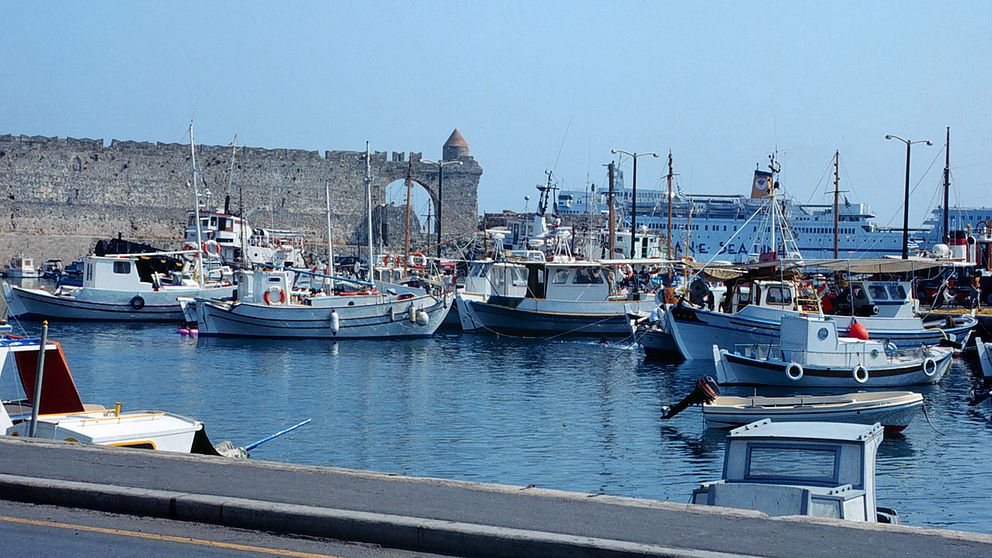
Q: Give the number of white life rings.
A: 3